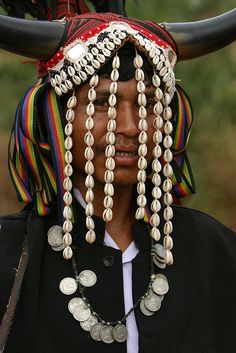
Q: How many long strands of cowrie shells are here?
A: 6